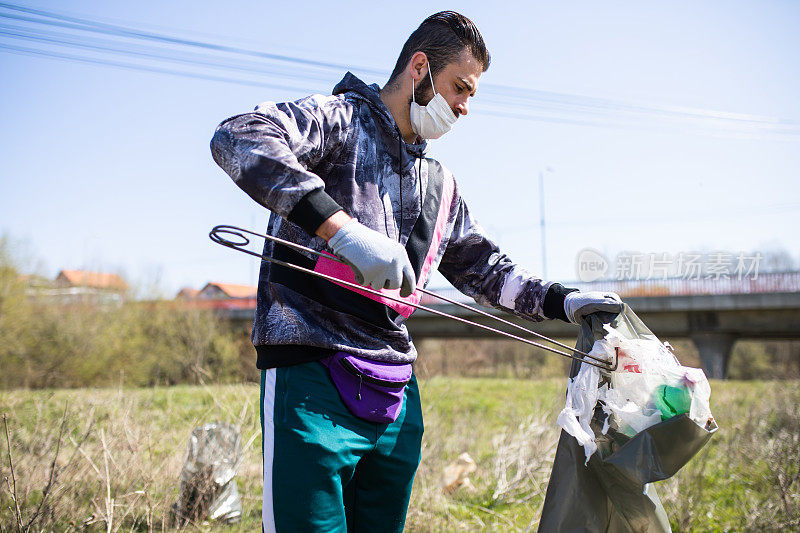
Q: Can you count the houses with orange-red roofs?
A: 3